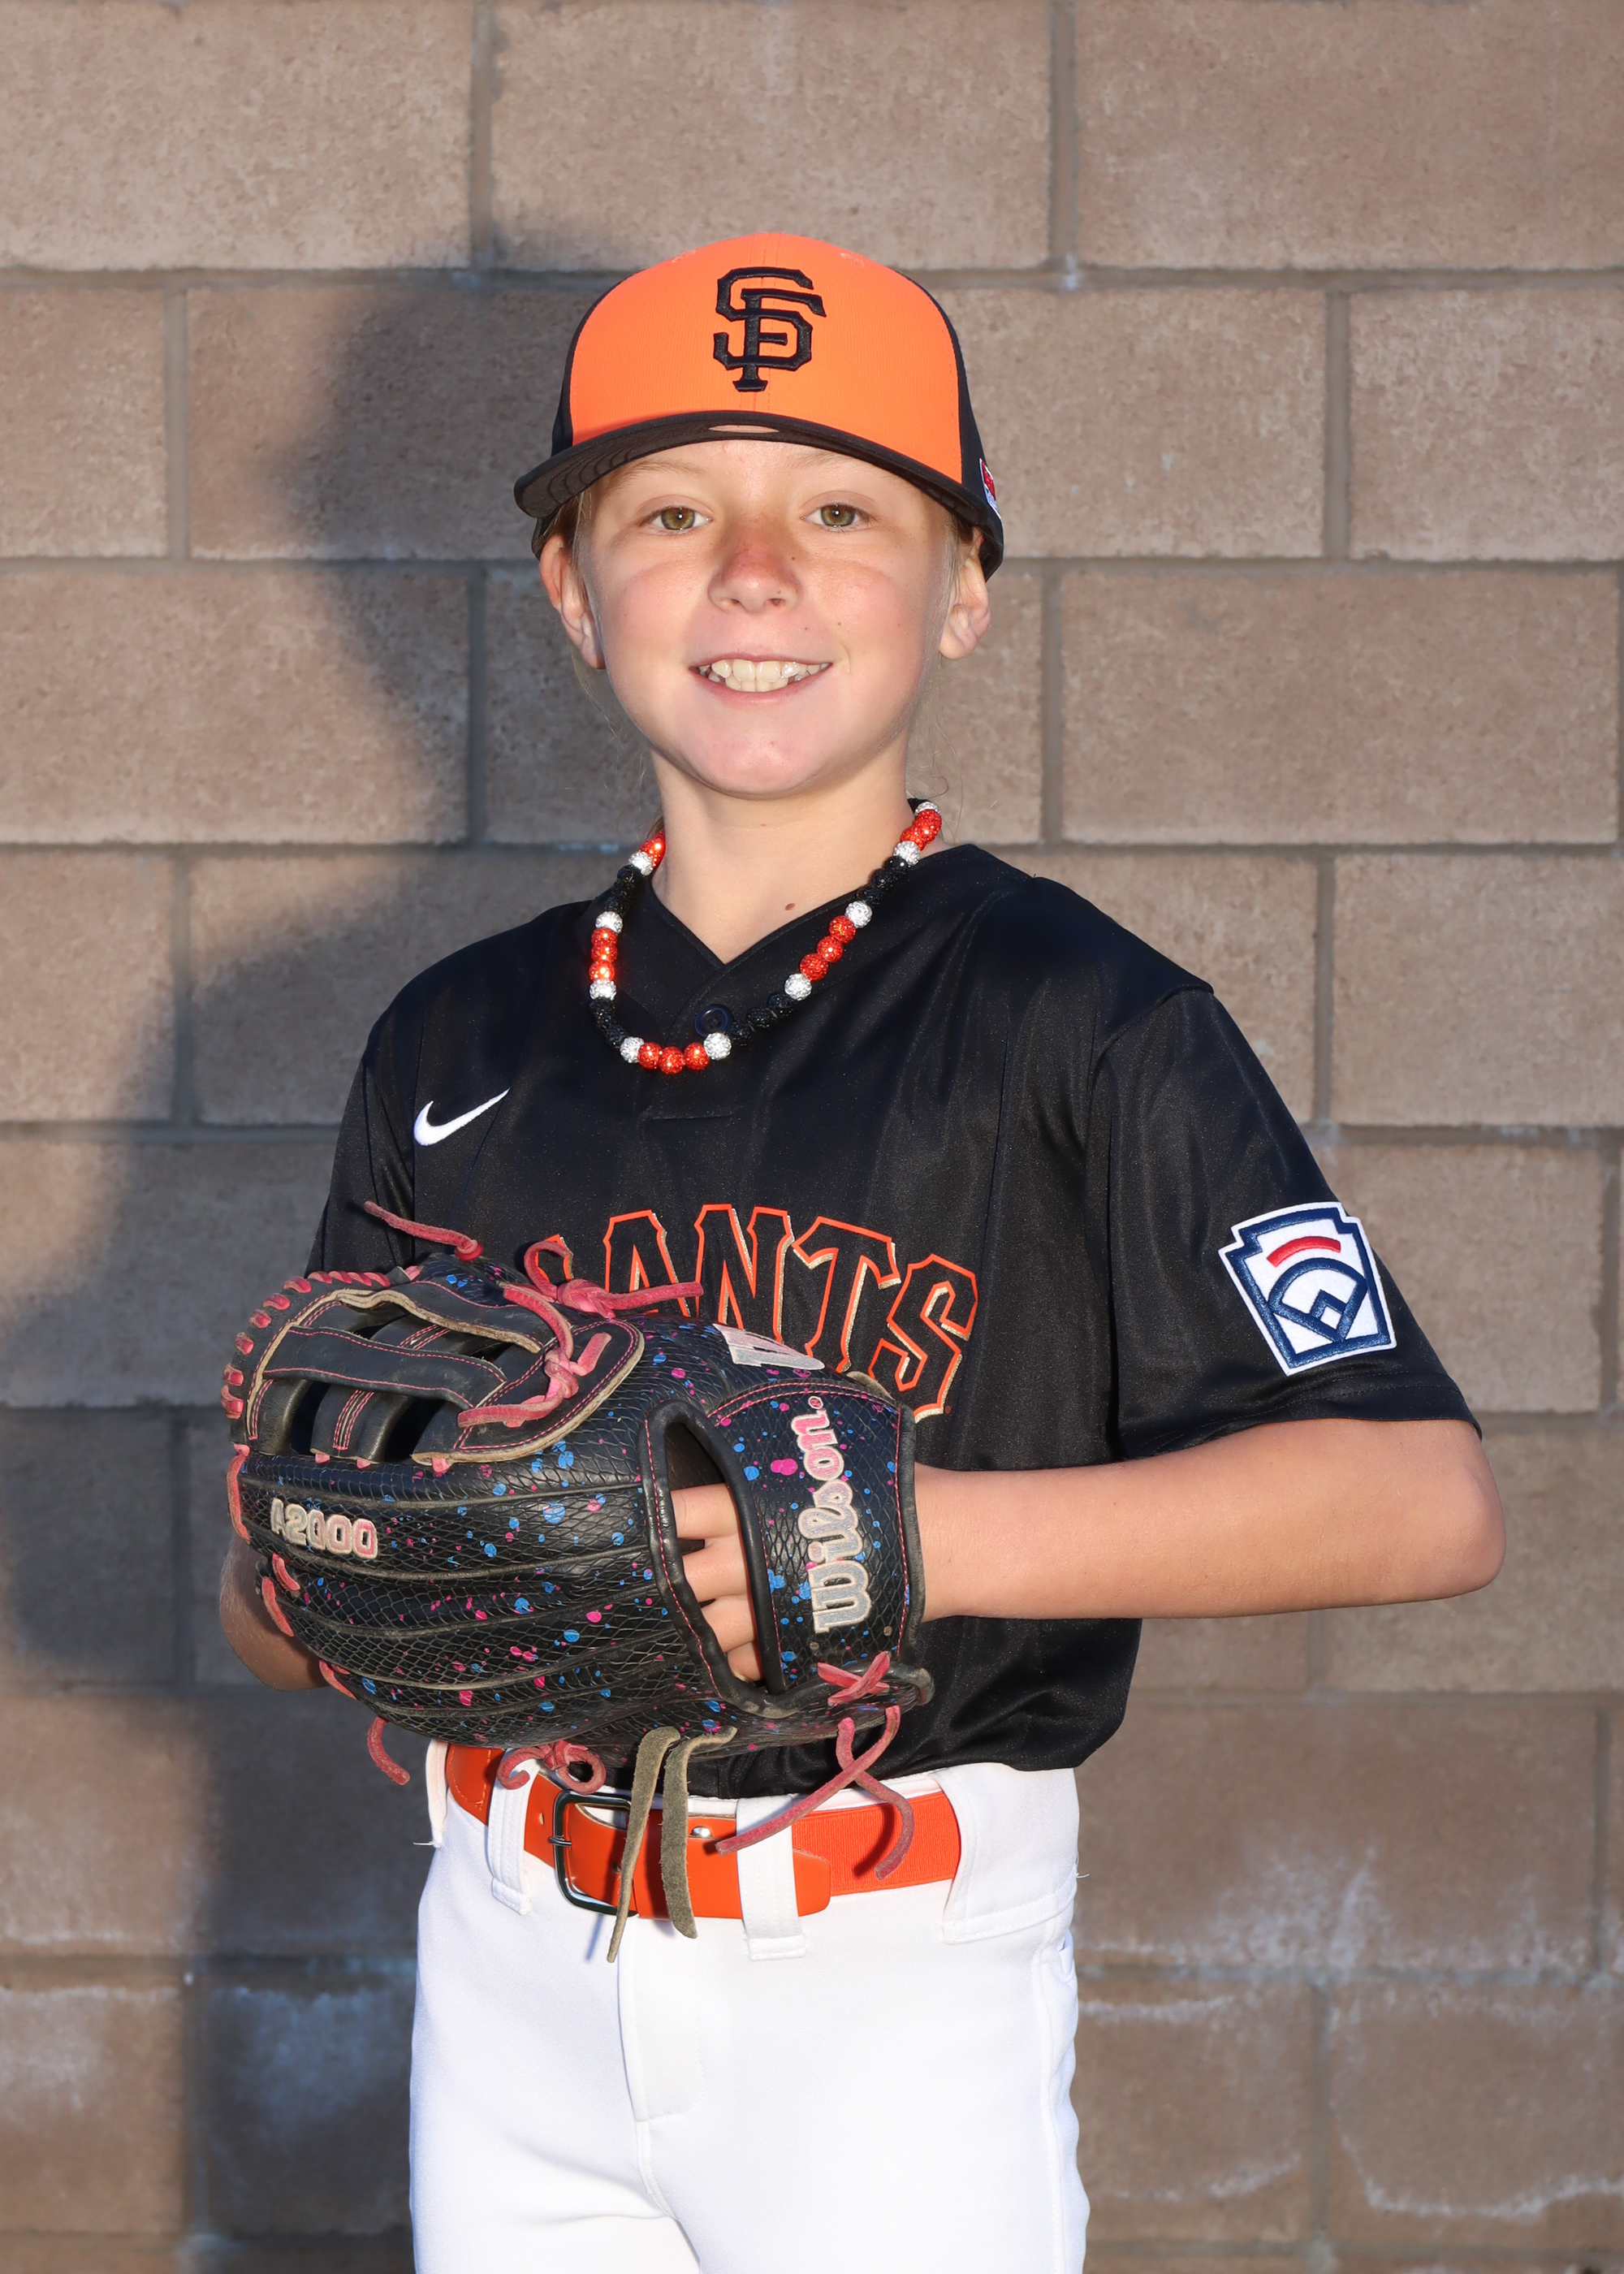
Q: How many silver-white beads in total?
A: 9